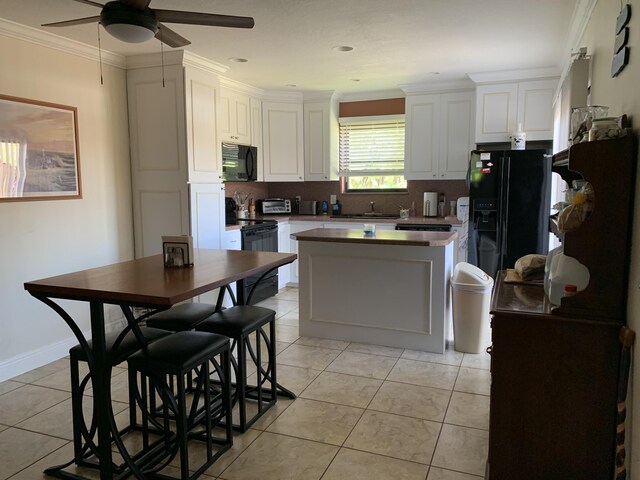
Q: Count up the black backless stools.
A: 4